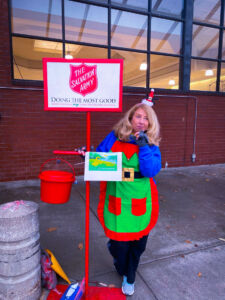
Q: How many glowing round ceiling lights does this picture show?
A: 4